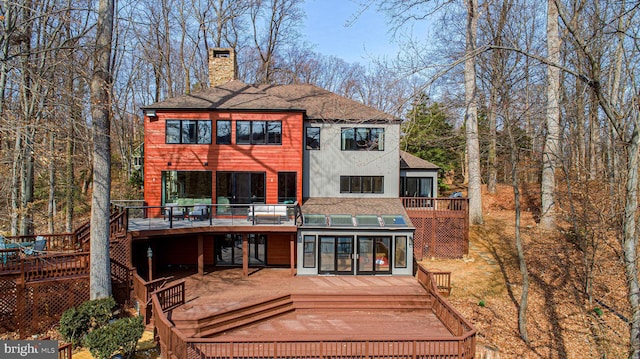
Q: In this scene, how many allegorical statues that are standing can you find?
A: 0